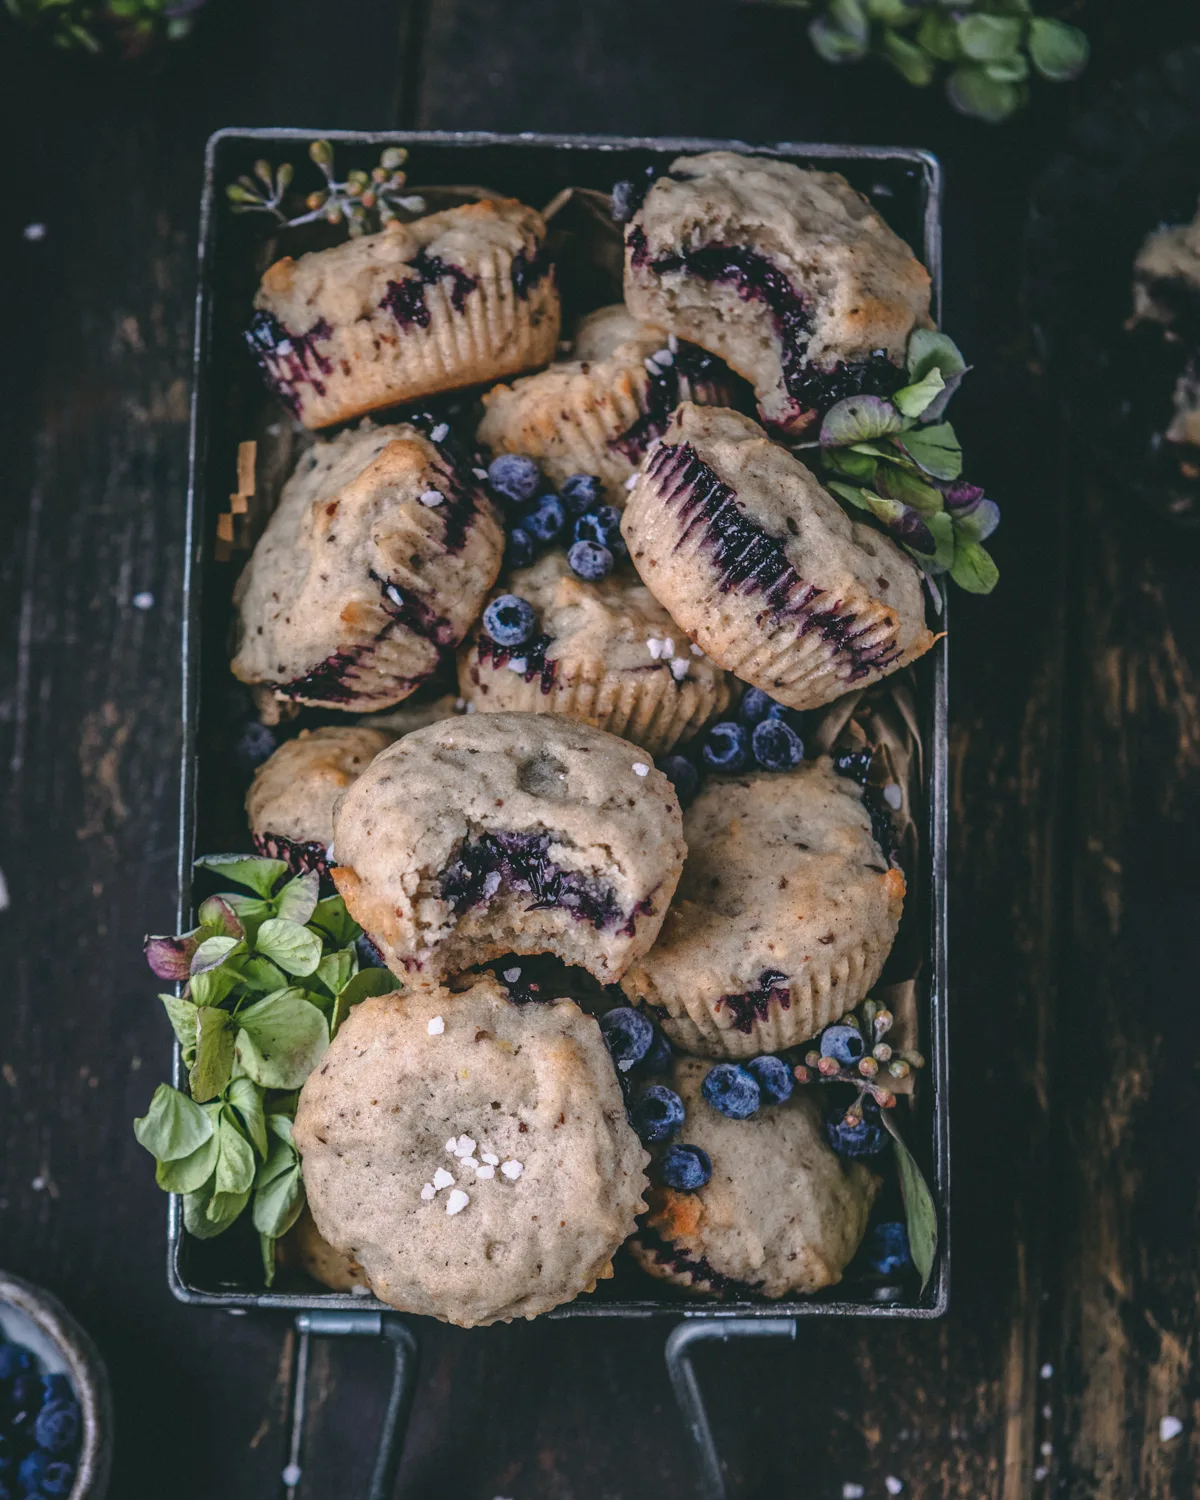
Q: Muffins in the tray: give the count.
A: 11